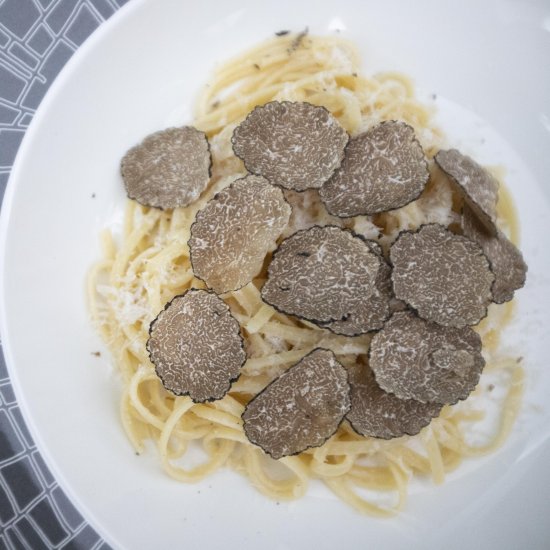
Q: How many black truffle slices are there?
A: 13